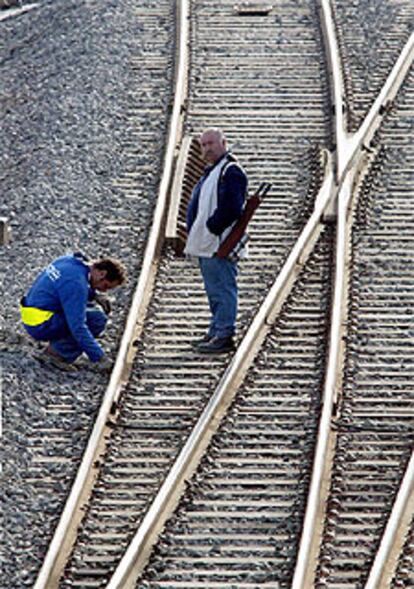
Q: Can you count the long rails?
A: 4